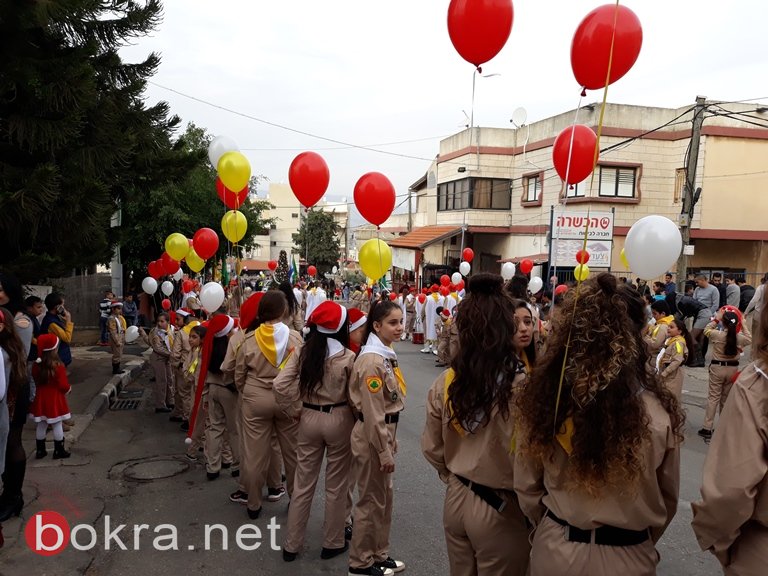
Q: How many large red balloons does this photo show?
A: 5